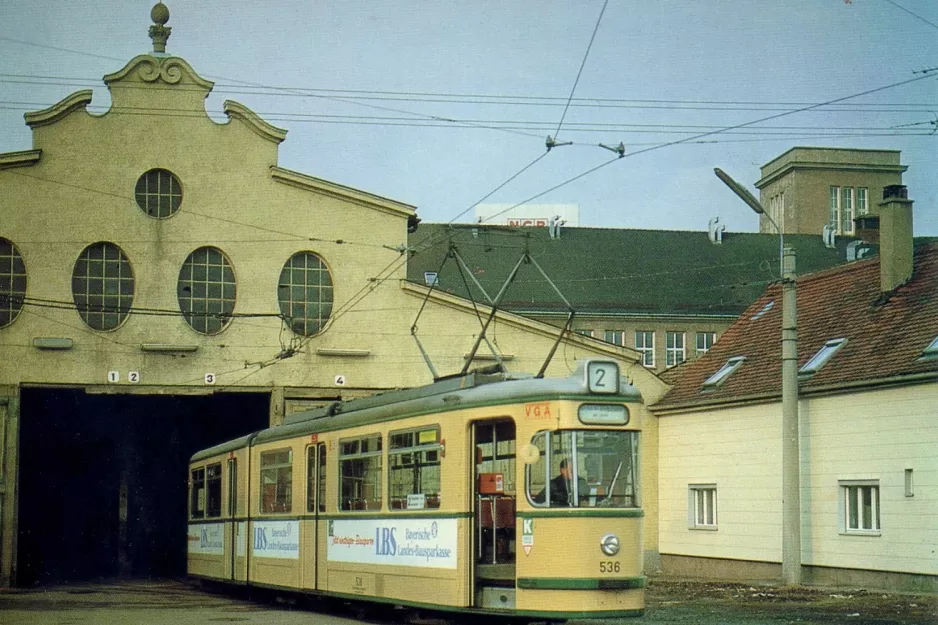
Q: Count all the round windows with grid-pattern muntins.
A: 5